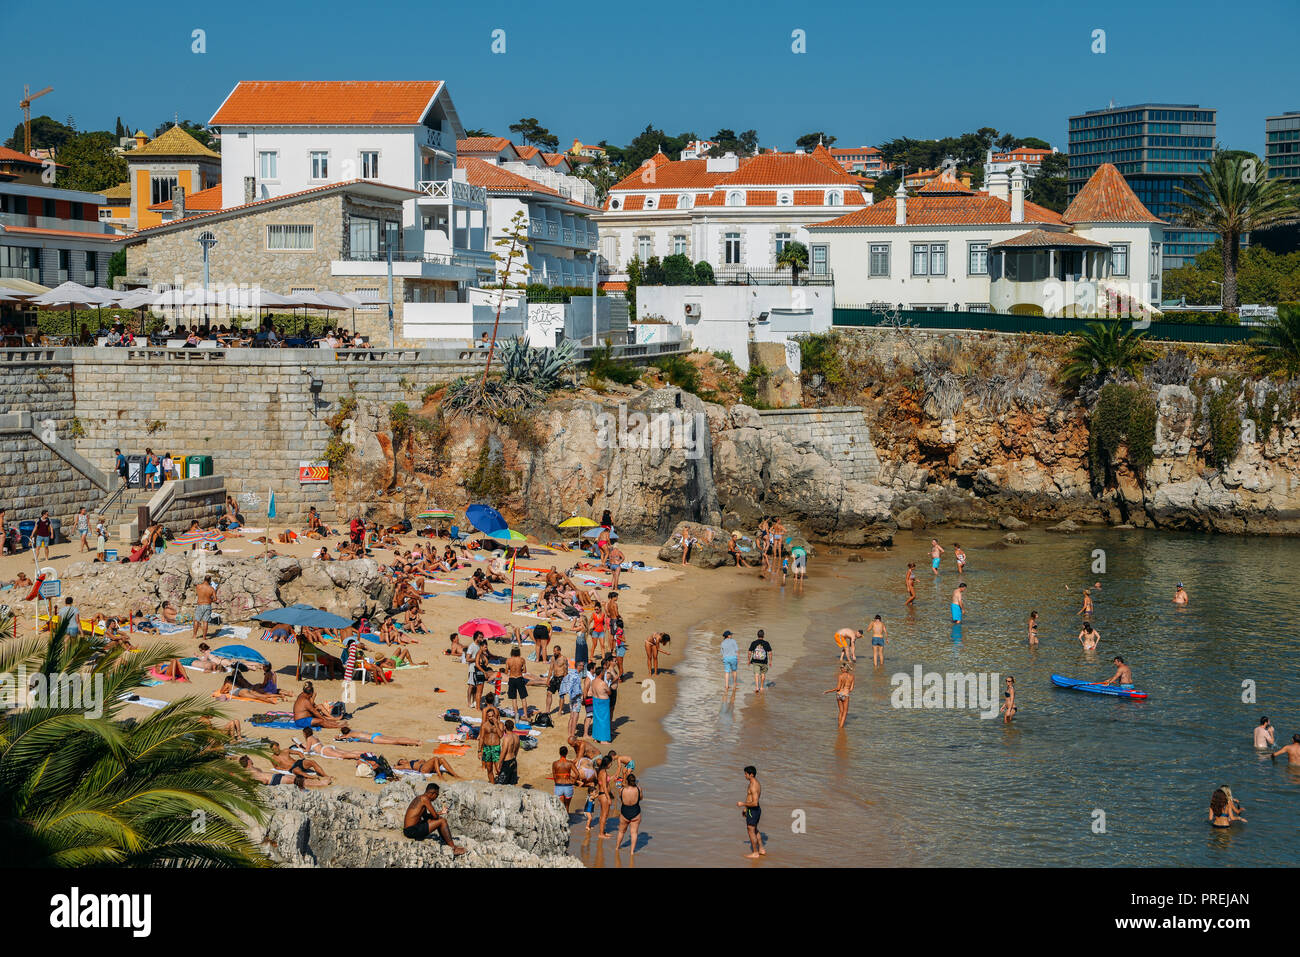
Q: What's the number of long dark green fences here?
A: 1